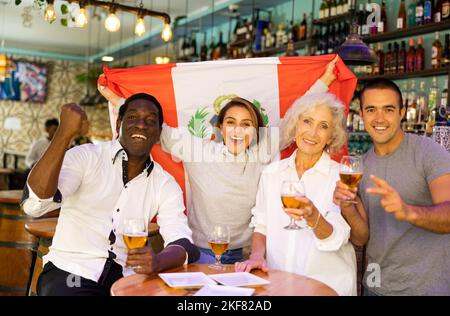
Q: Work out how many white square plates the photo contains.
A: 3